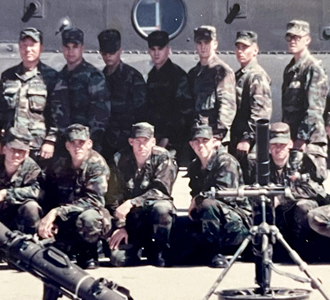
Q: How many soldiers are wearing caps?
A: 12